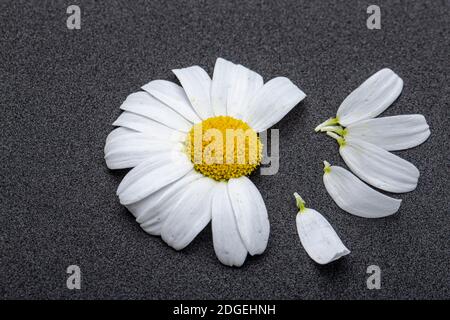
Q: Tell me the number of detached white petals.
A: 5